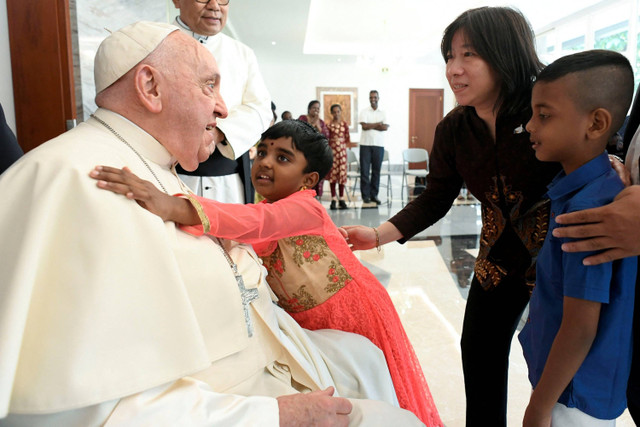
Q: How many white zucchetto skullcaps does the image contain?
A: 1